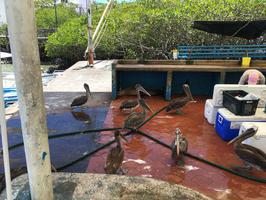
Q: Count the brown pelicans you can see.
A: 7